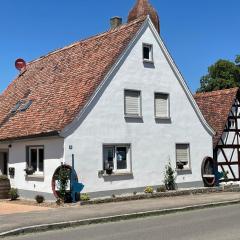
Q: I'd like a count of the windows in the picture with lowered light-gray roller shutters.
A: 3